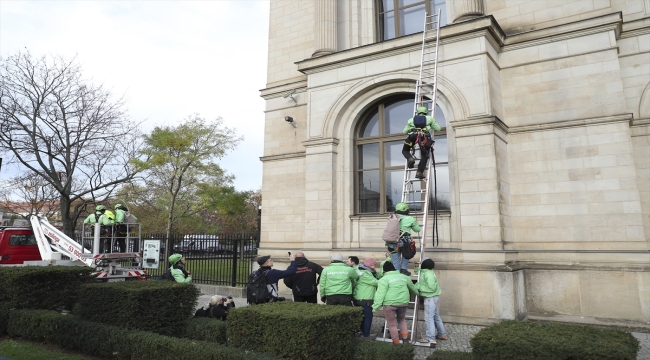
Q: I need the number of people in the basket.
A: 3